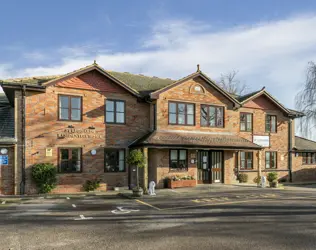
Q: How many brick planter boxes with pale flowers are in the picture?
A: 1